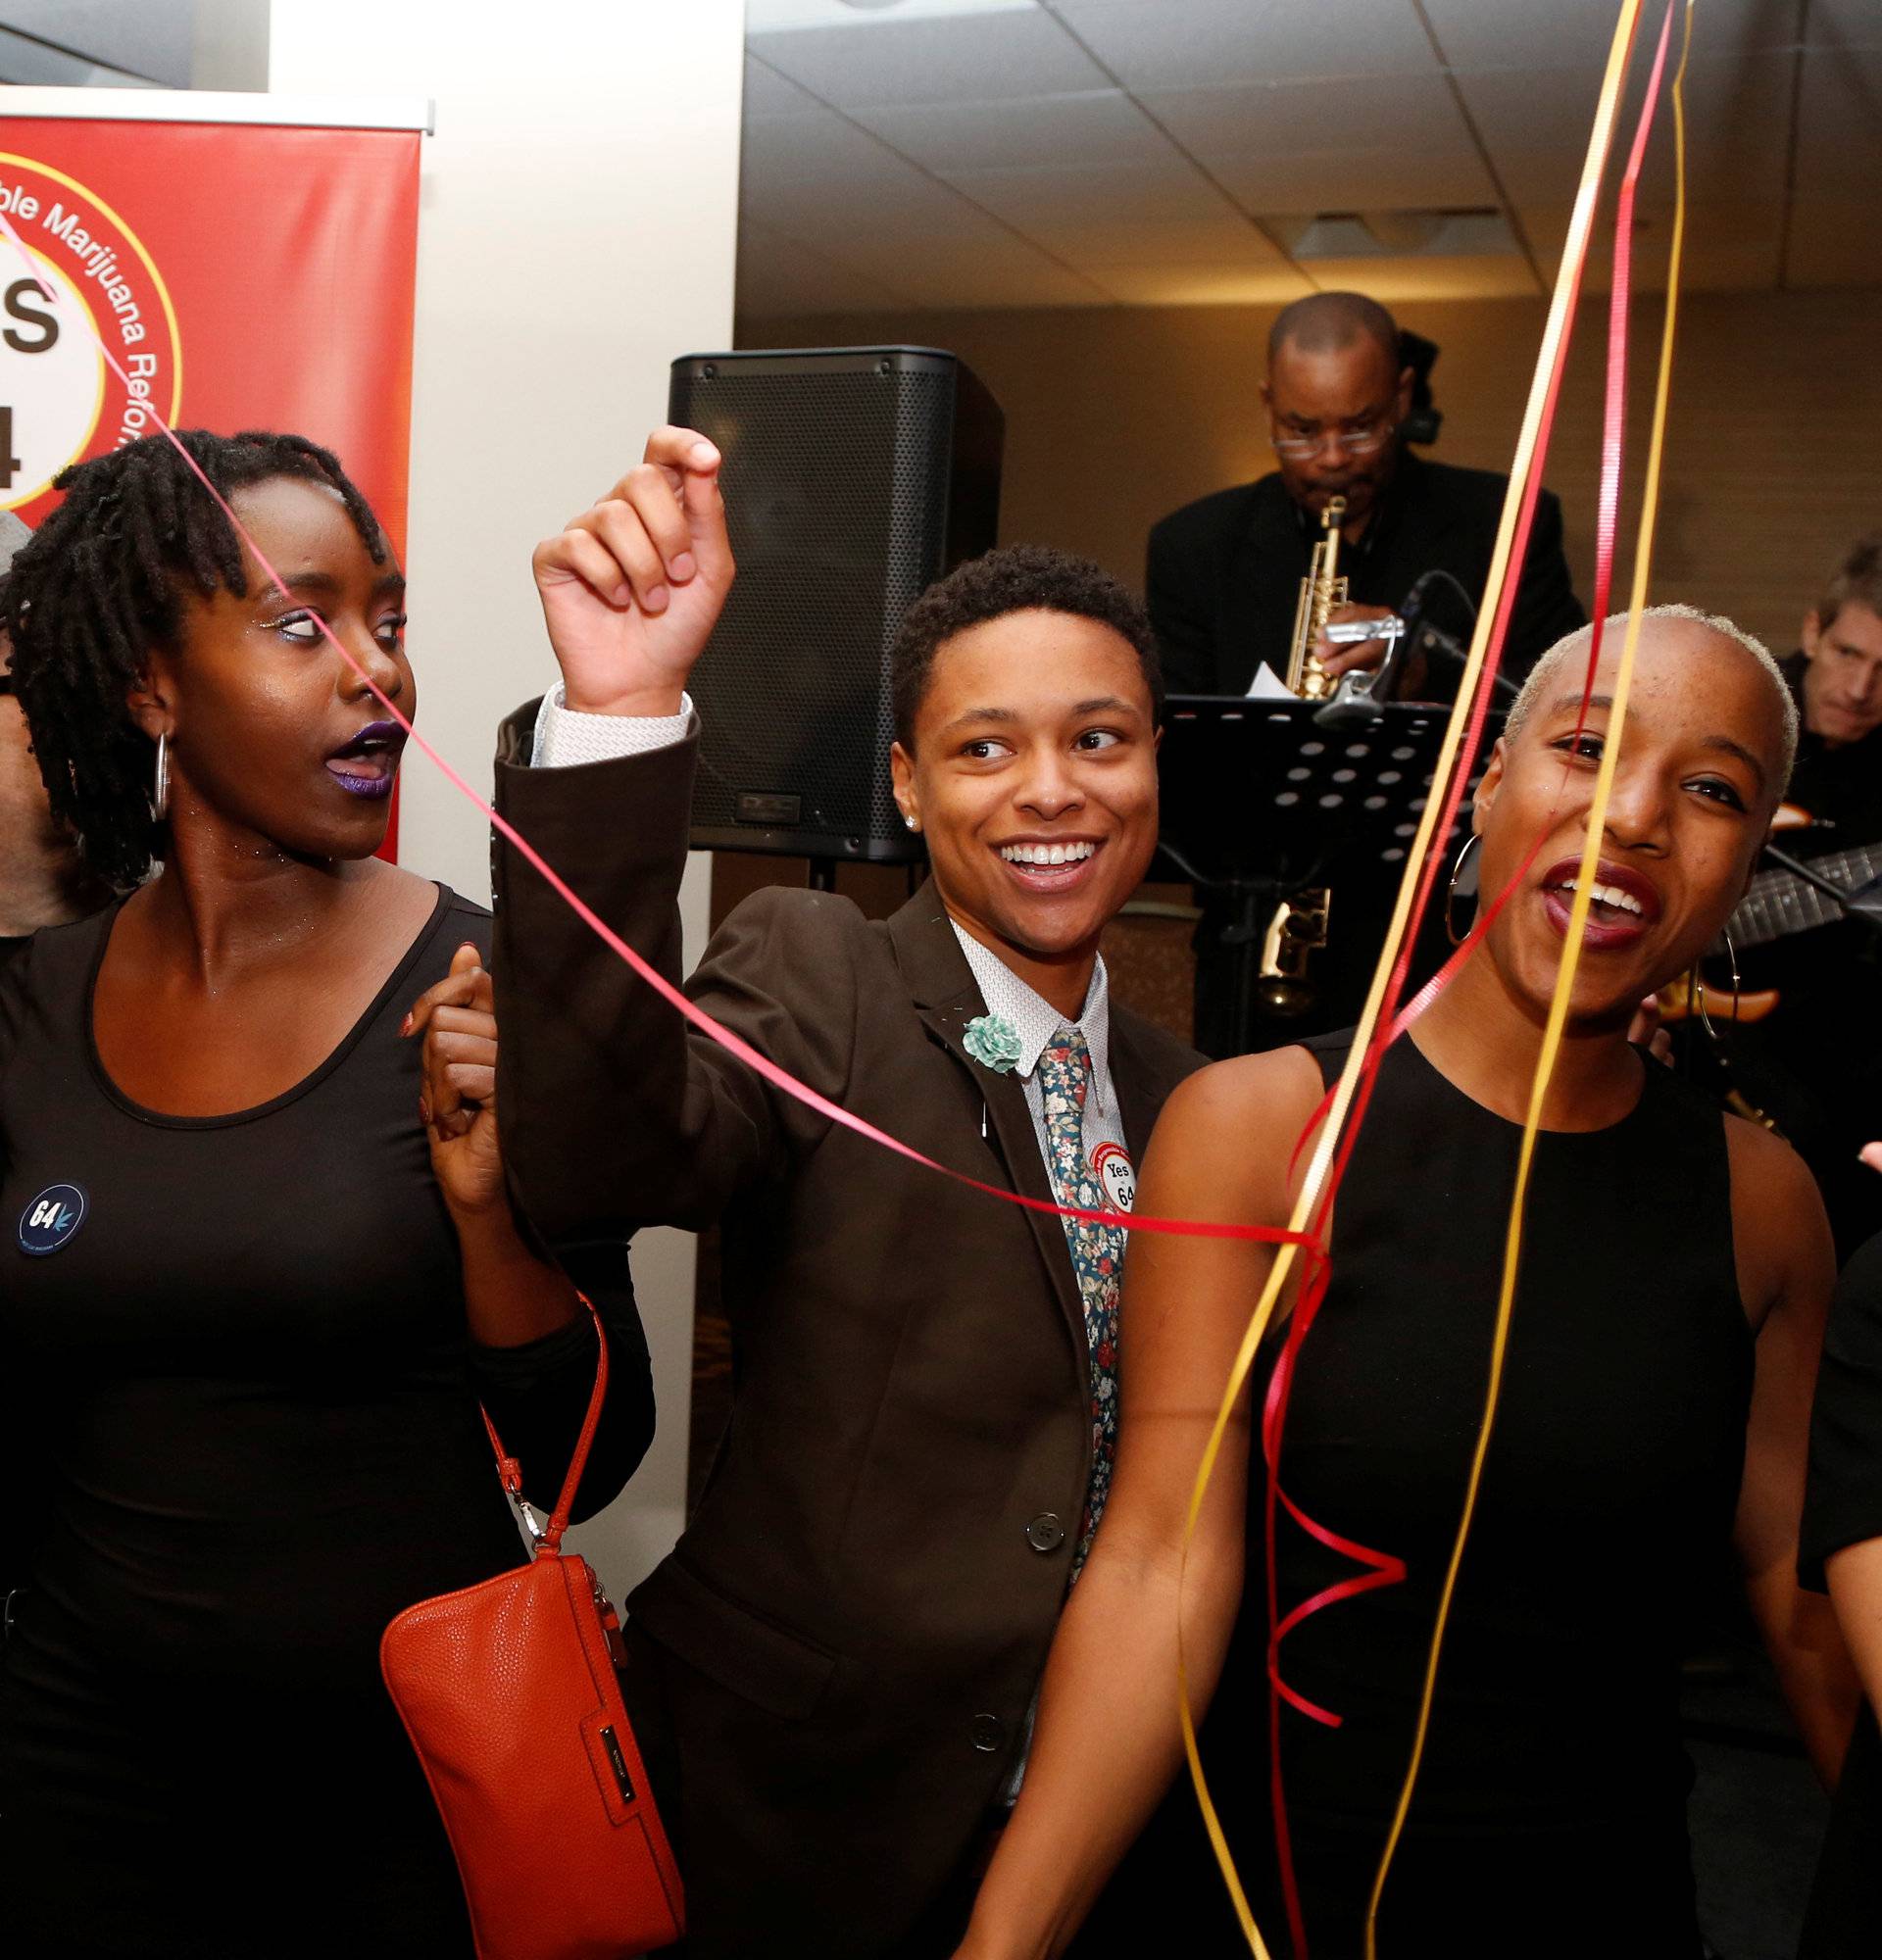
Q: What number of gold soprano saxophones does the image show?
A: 1